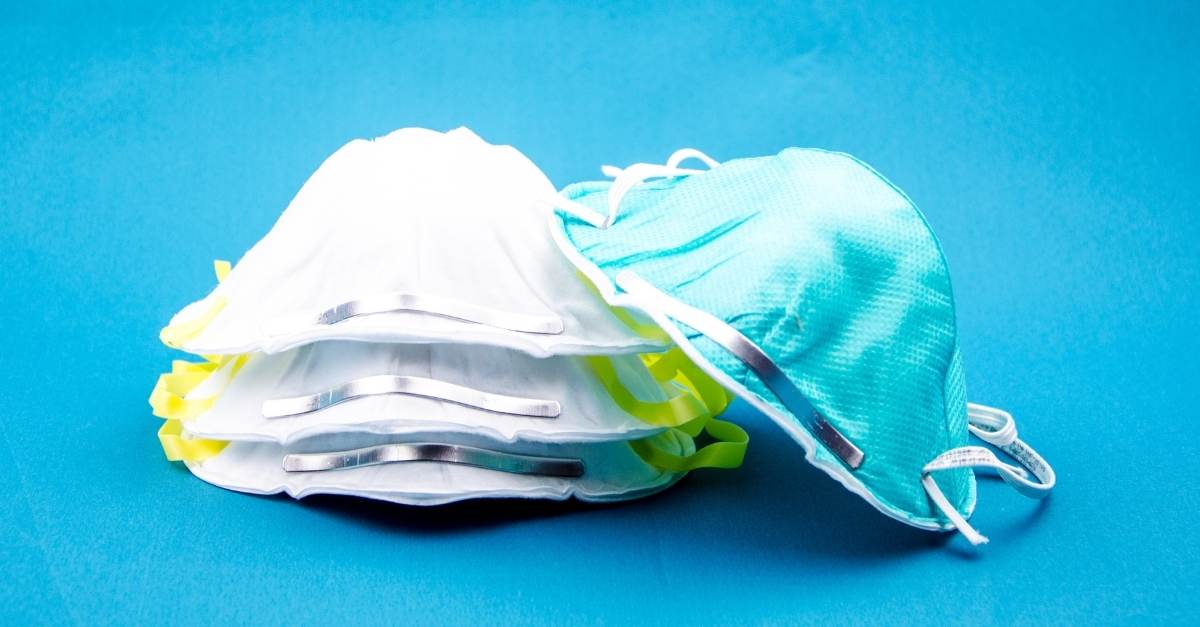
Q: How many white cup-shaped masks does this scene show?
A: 3